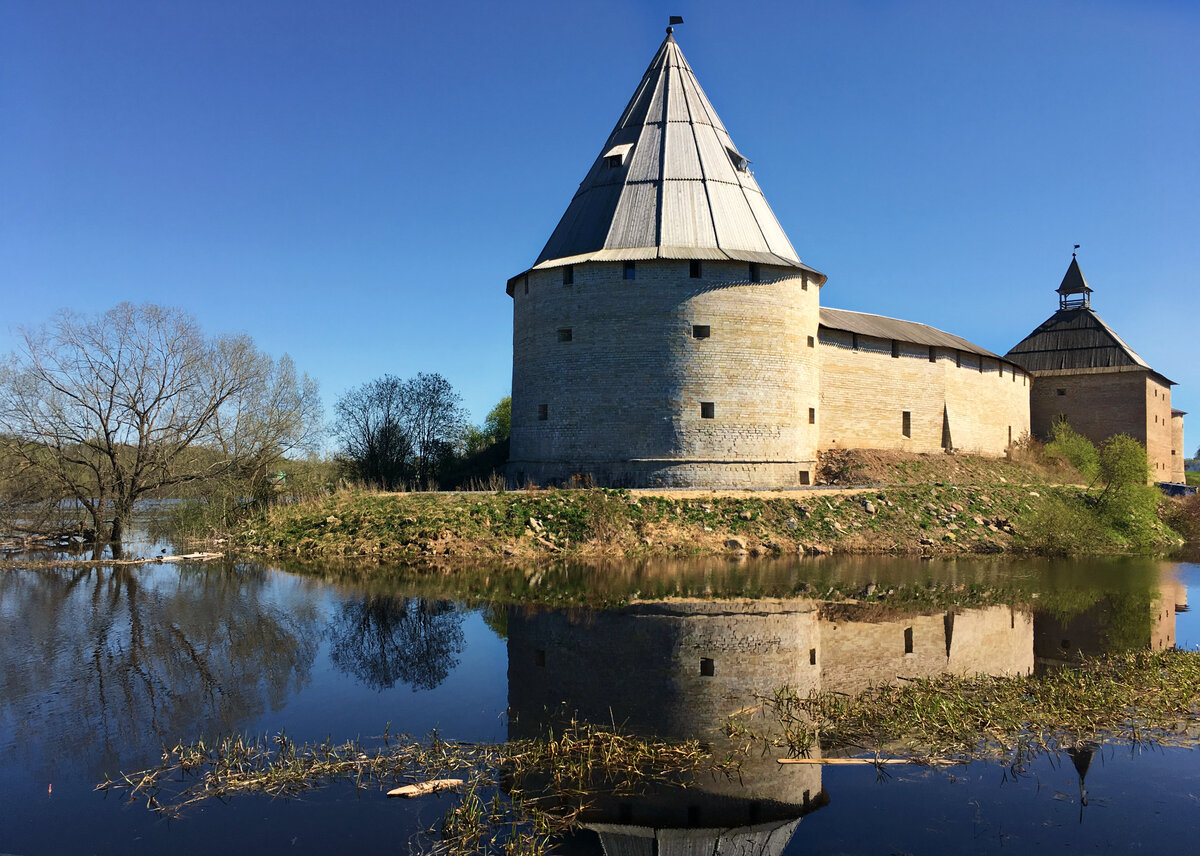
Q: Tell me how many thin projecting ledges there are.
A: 1